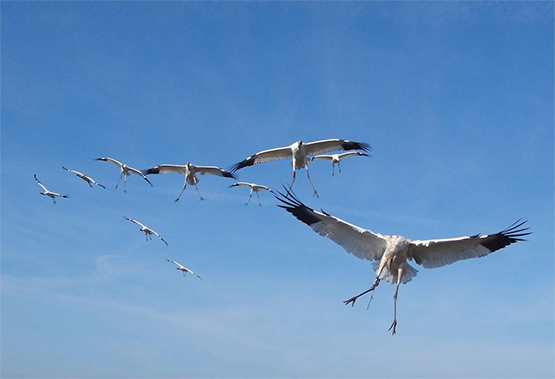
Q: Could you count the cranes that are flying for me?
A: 10